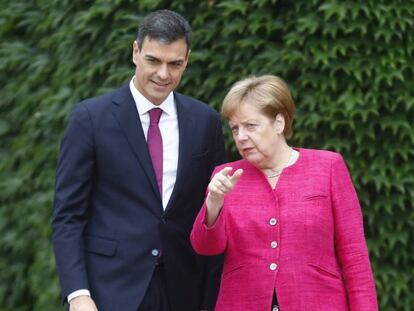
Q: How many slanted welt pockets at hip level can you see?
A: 2